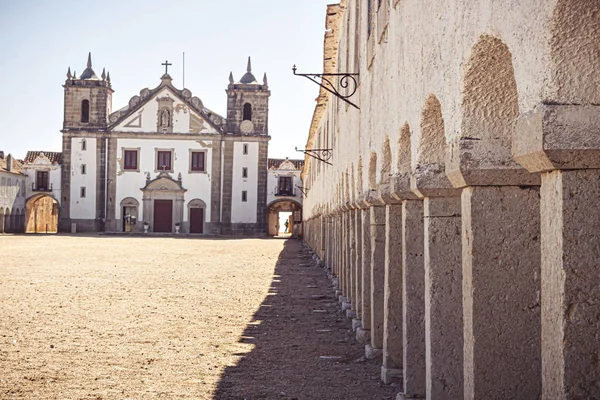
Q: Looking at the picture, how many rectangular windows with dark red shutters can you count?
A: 3